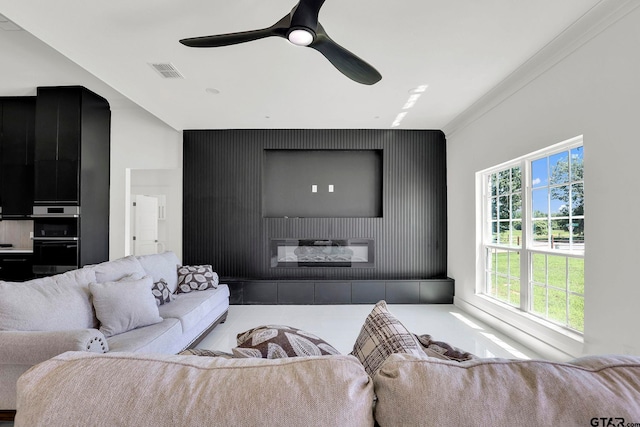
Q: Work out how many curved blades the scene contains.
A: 3